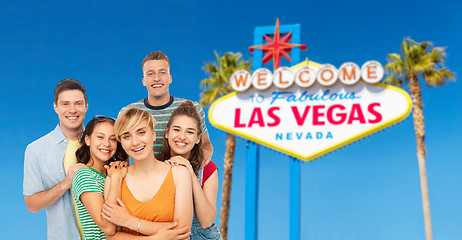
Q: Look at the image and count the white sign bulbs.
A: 7